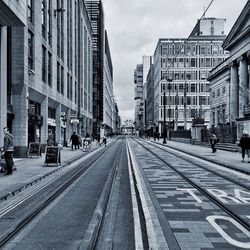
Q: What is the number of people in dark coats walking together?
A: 2